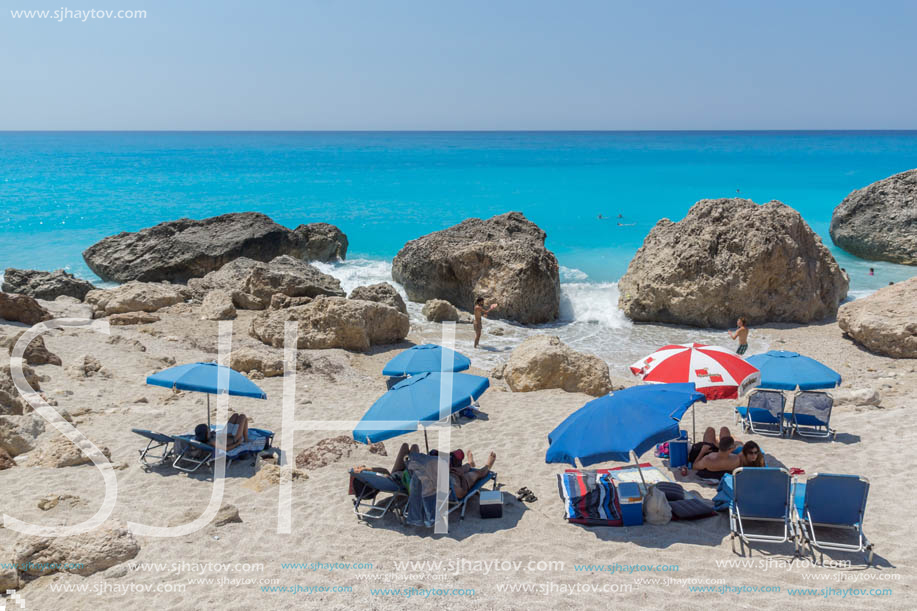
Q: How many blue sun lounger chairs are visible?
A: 8